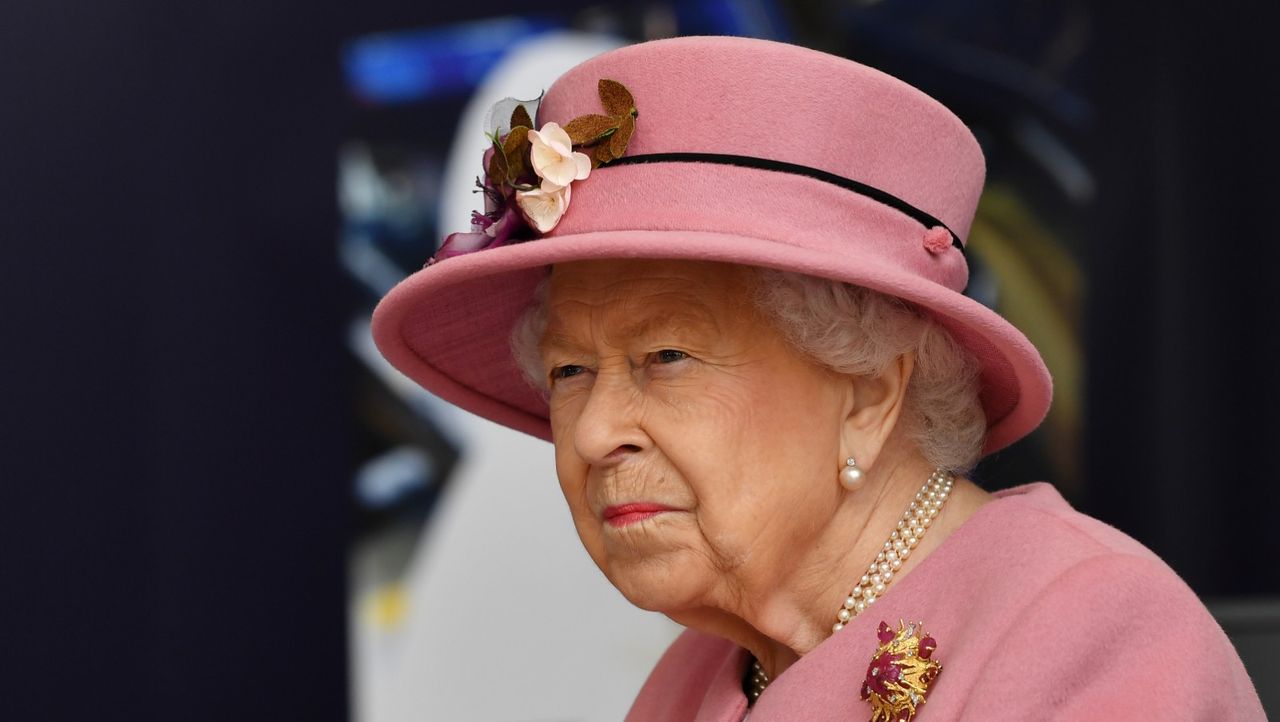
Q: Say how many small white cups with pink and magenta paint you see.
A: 0